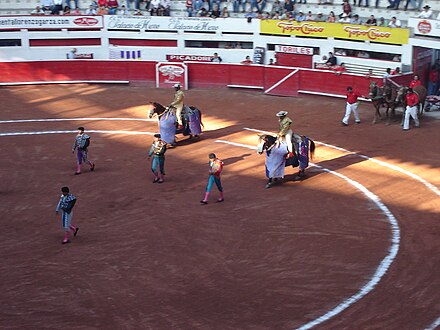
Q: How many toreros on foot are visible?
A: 4